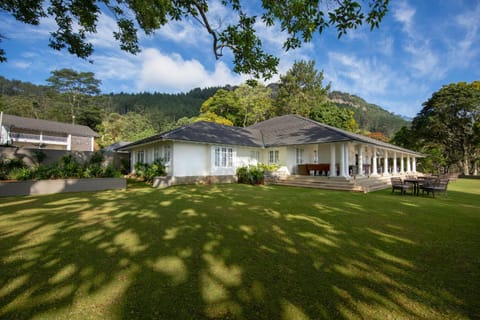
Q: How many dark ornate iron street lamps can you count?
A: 0